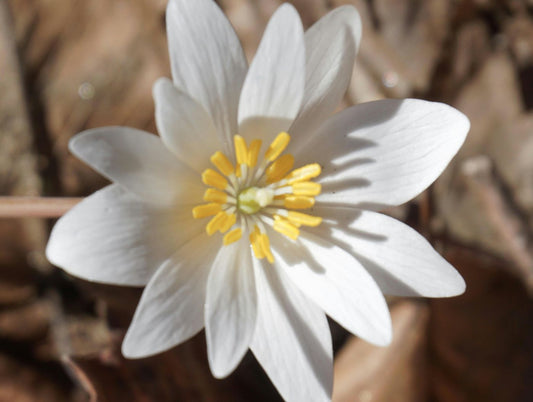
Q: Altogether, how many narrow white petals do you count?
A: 12